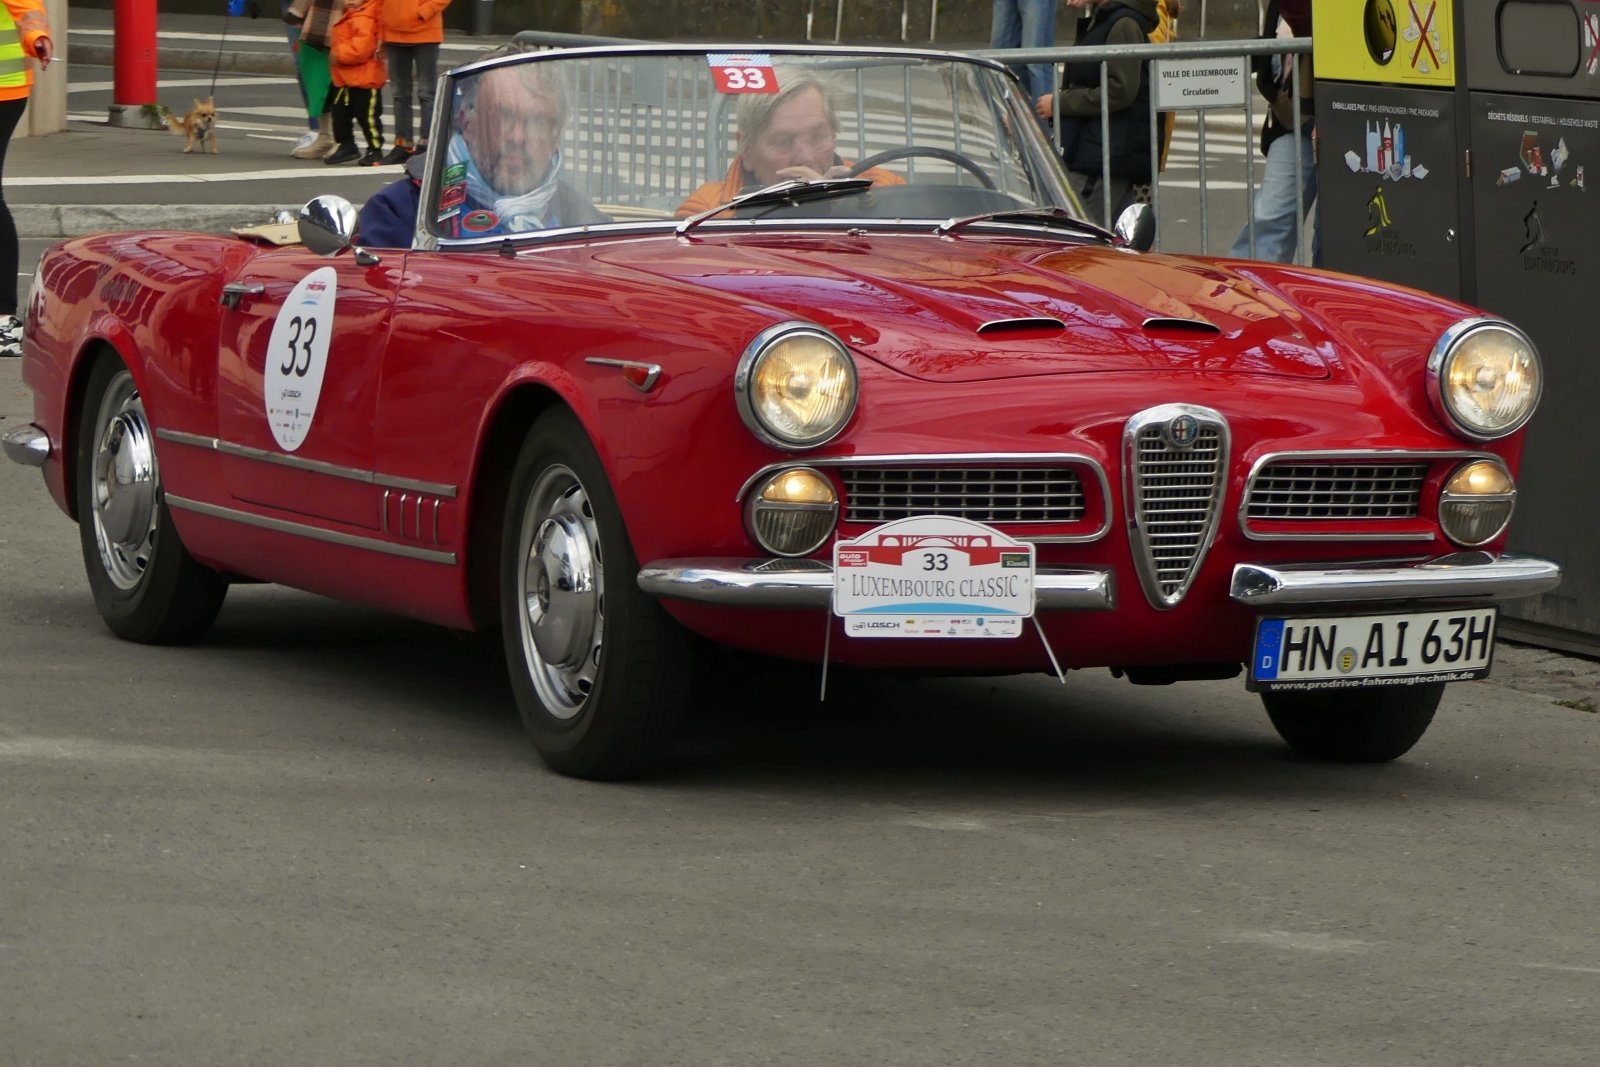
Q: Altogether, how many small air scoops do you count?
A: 2